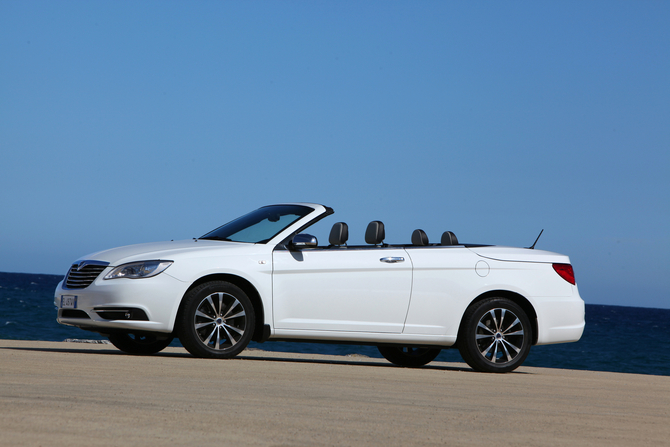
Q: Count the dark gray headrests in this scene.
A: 4